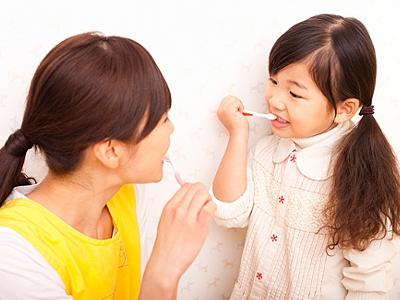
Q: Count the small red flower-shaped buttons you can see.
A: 4